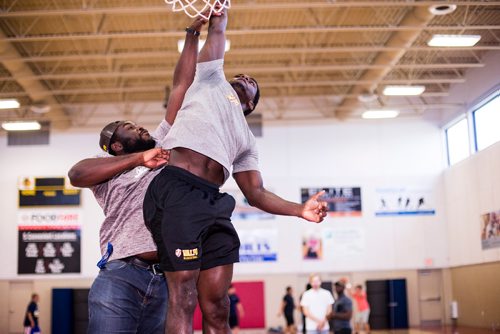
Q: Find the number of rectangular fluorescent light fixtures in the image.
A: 6